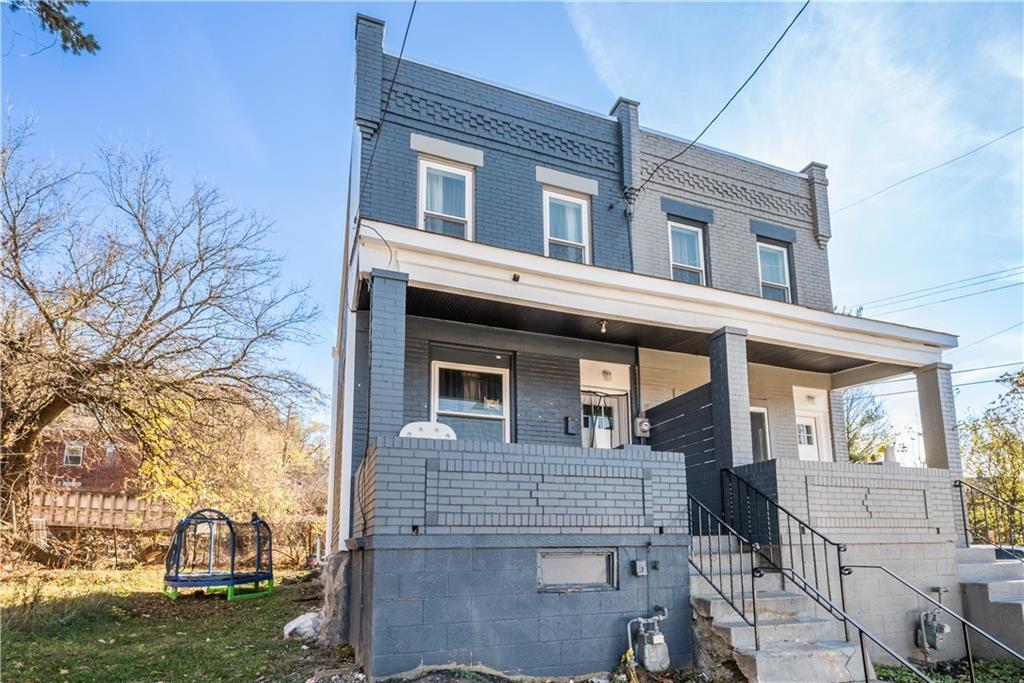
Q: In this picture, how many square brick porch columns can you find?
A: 3